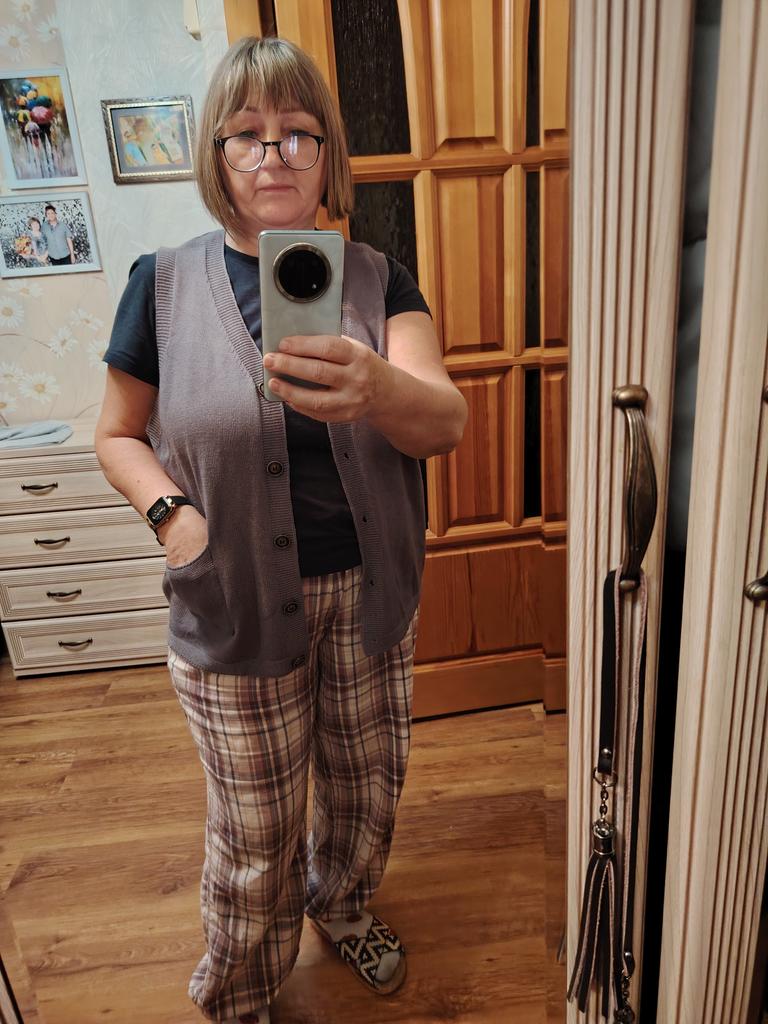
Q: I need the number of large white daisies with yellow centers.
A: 11